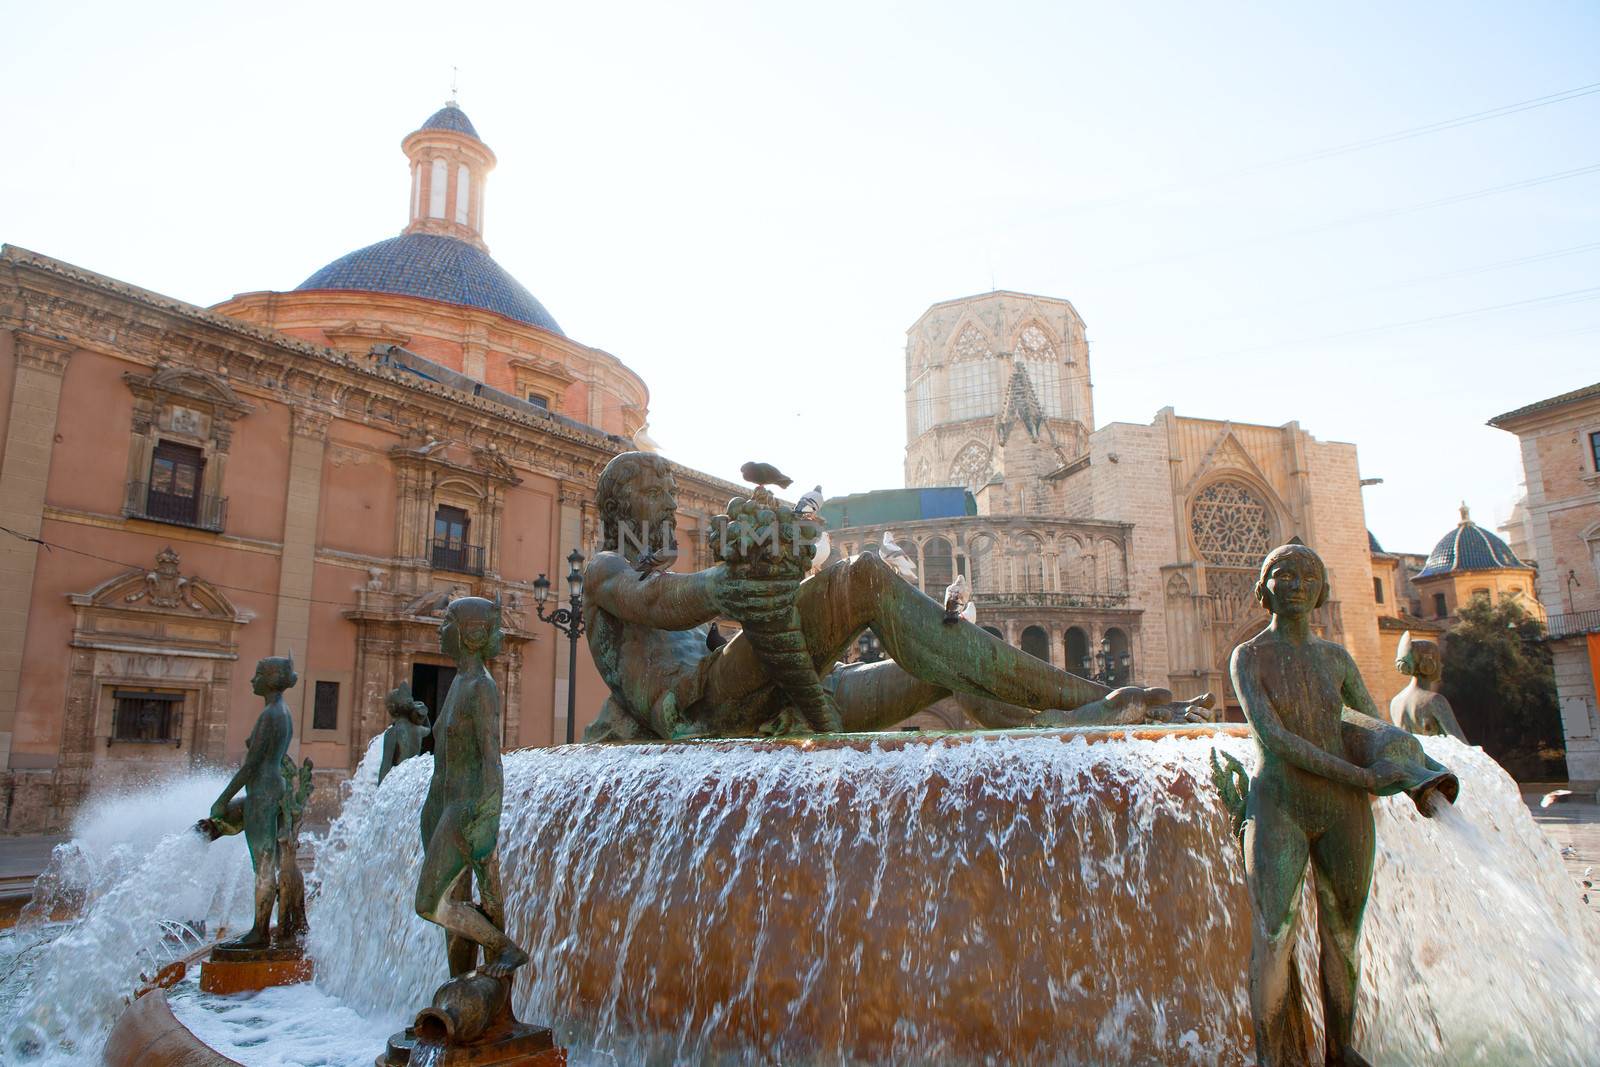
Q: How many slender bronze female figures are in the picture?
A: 5